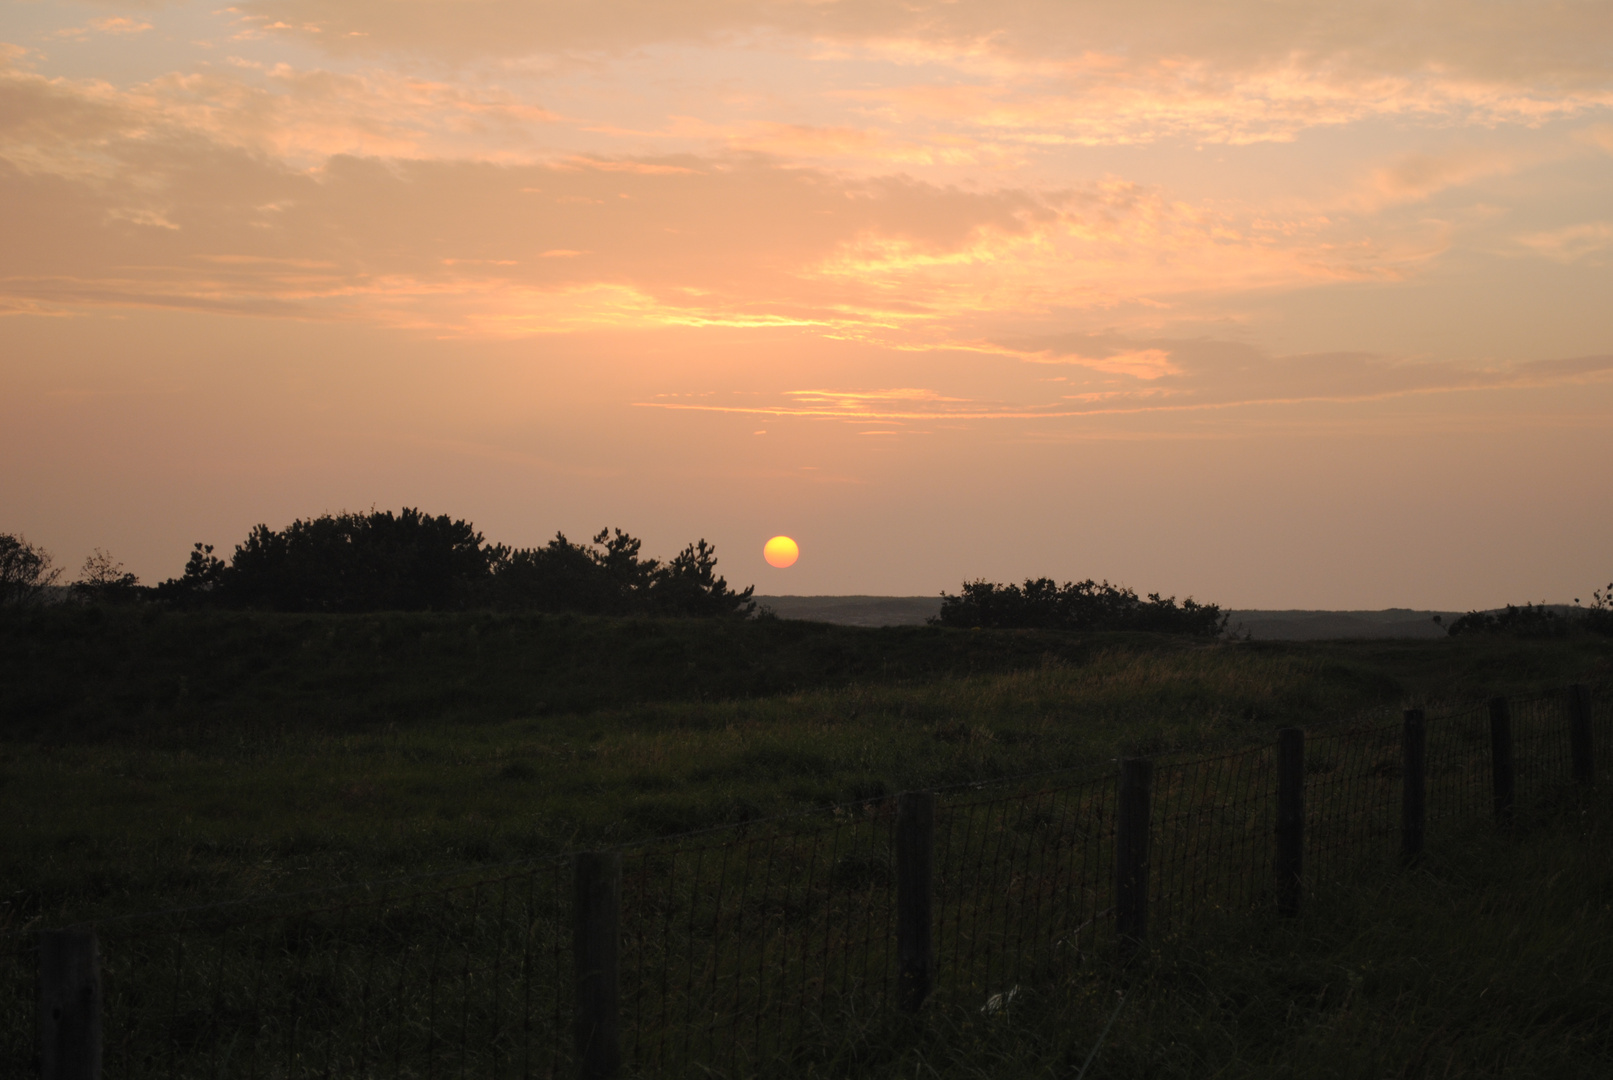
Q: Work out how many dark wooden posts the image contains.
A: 8